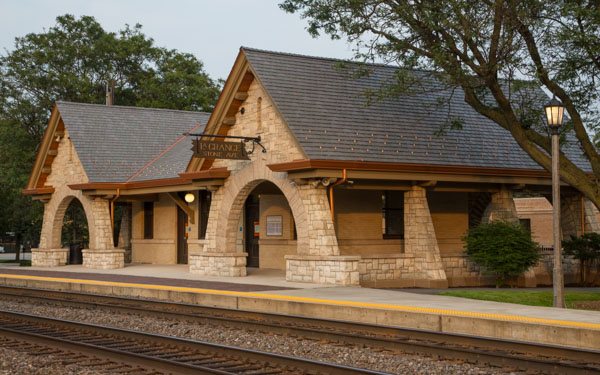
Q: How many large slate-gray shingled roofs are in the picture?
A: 2